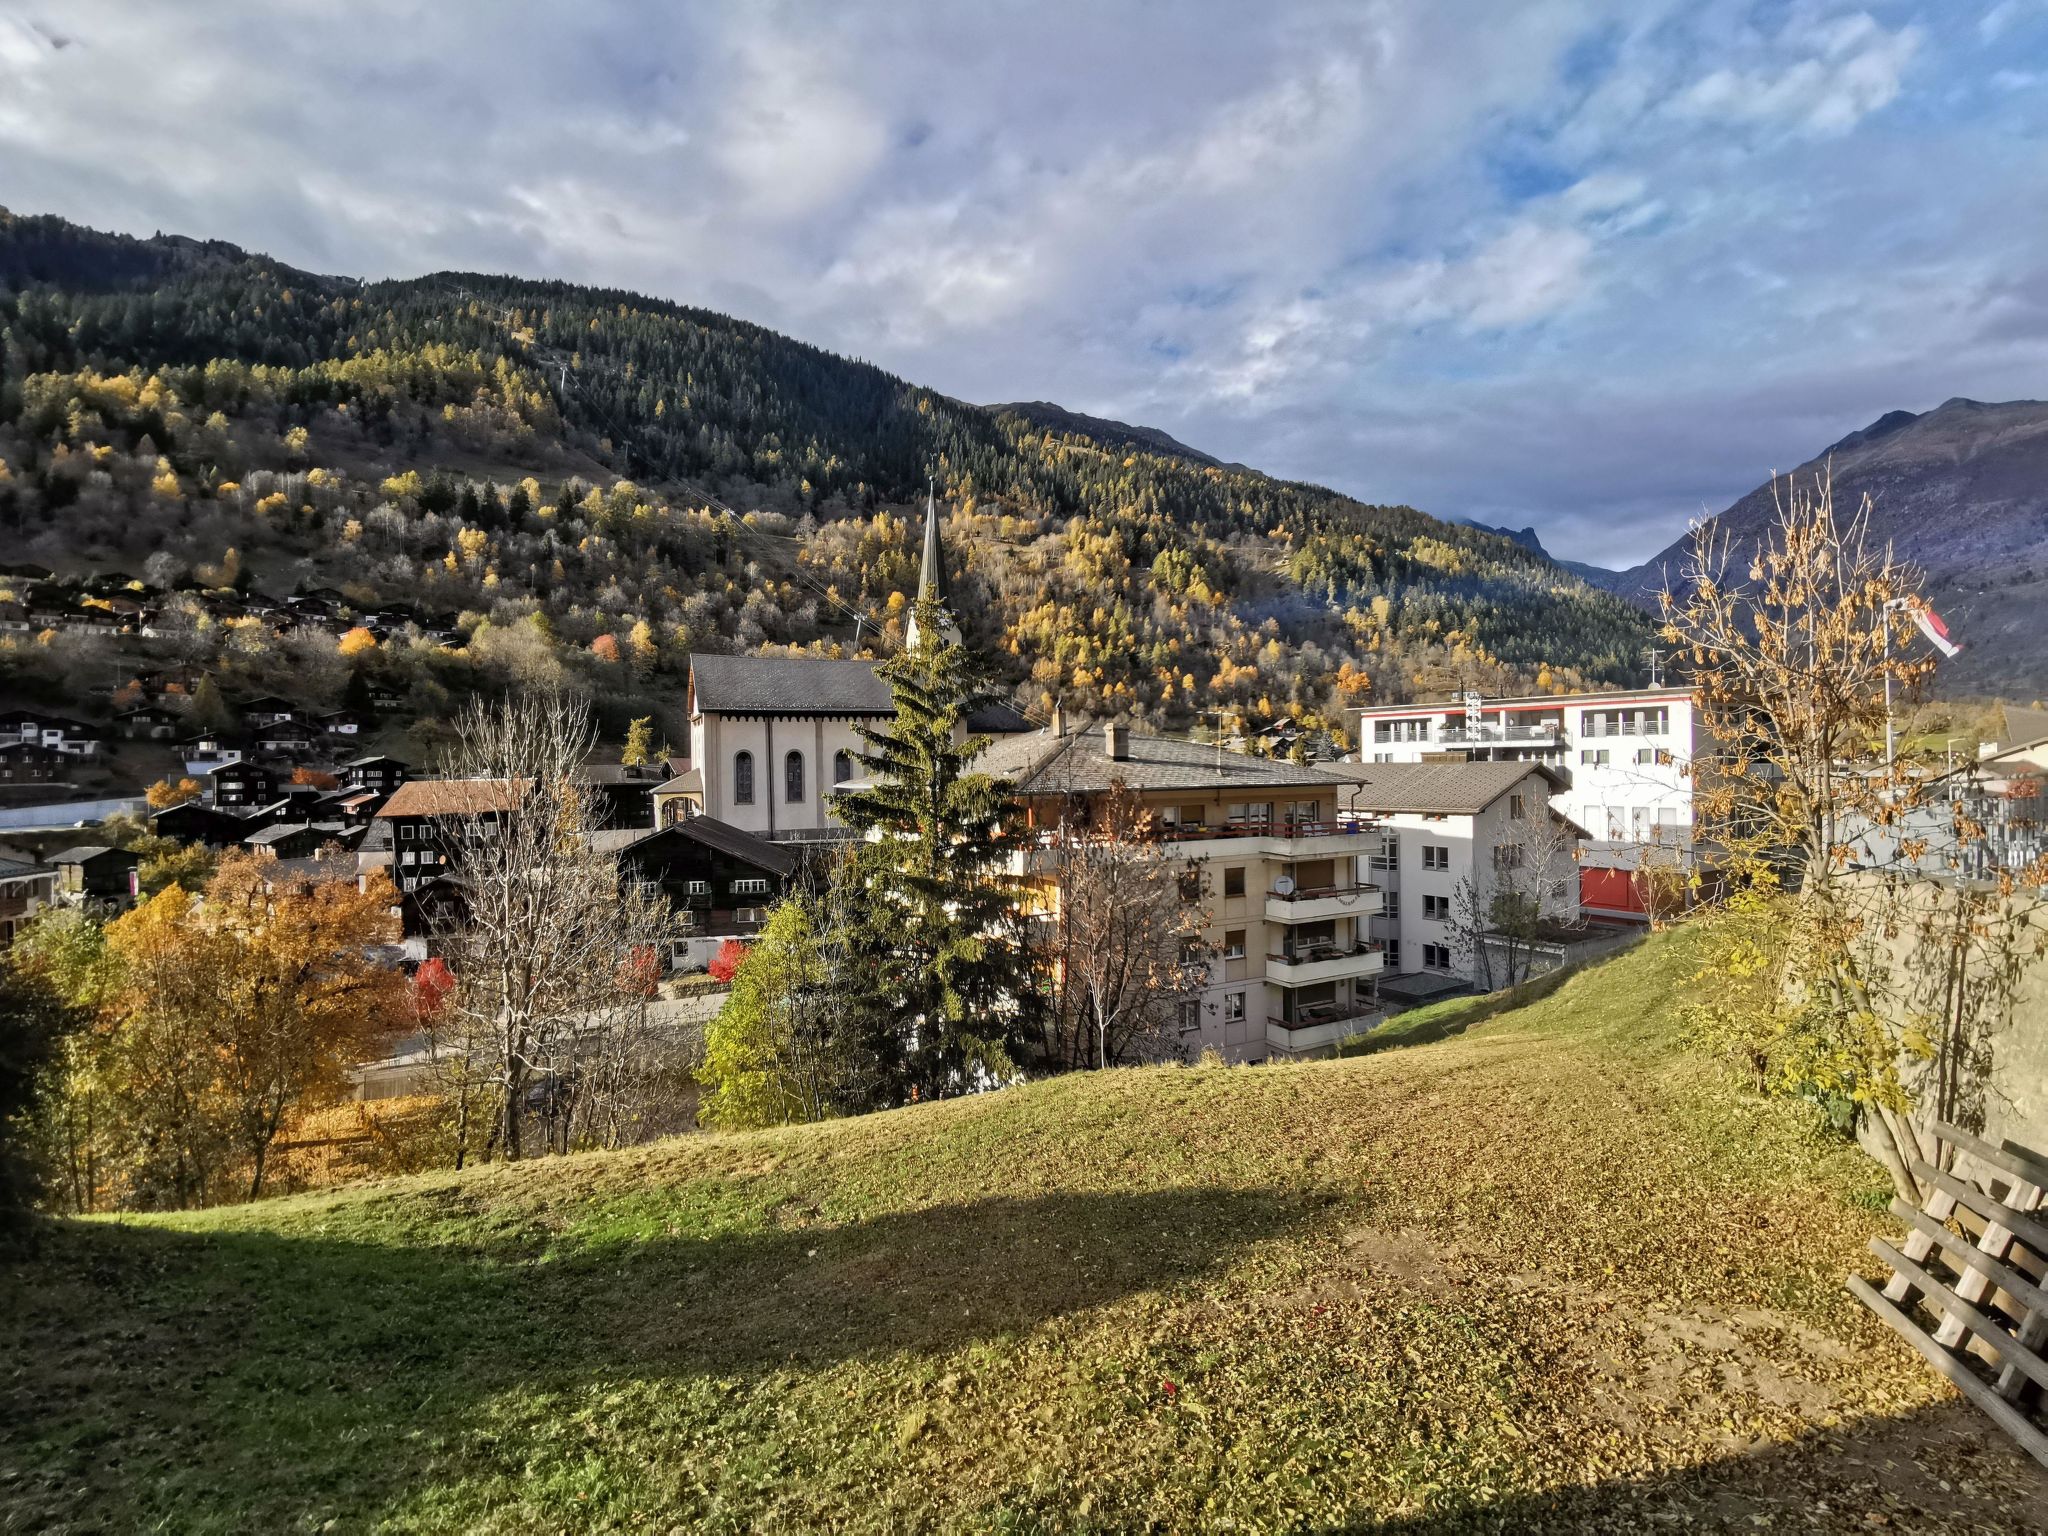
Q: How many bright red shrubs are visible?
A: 3